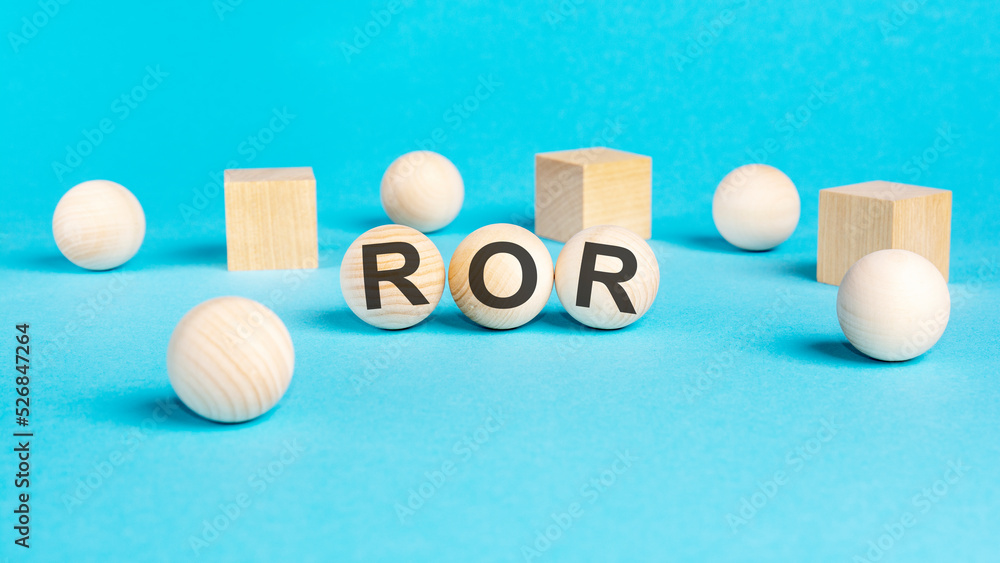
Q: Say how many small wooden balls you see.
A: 8